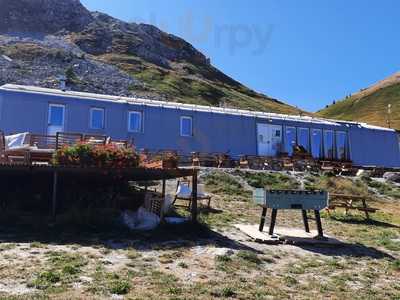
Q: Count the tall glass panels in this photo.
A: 5